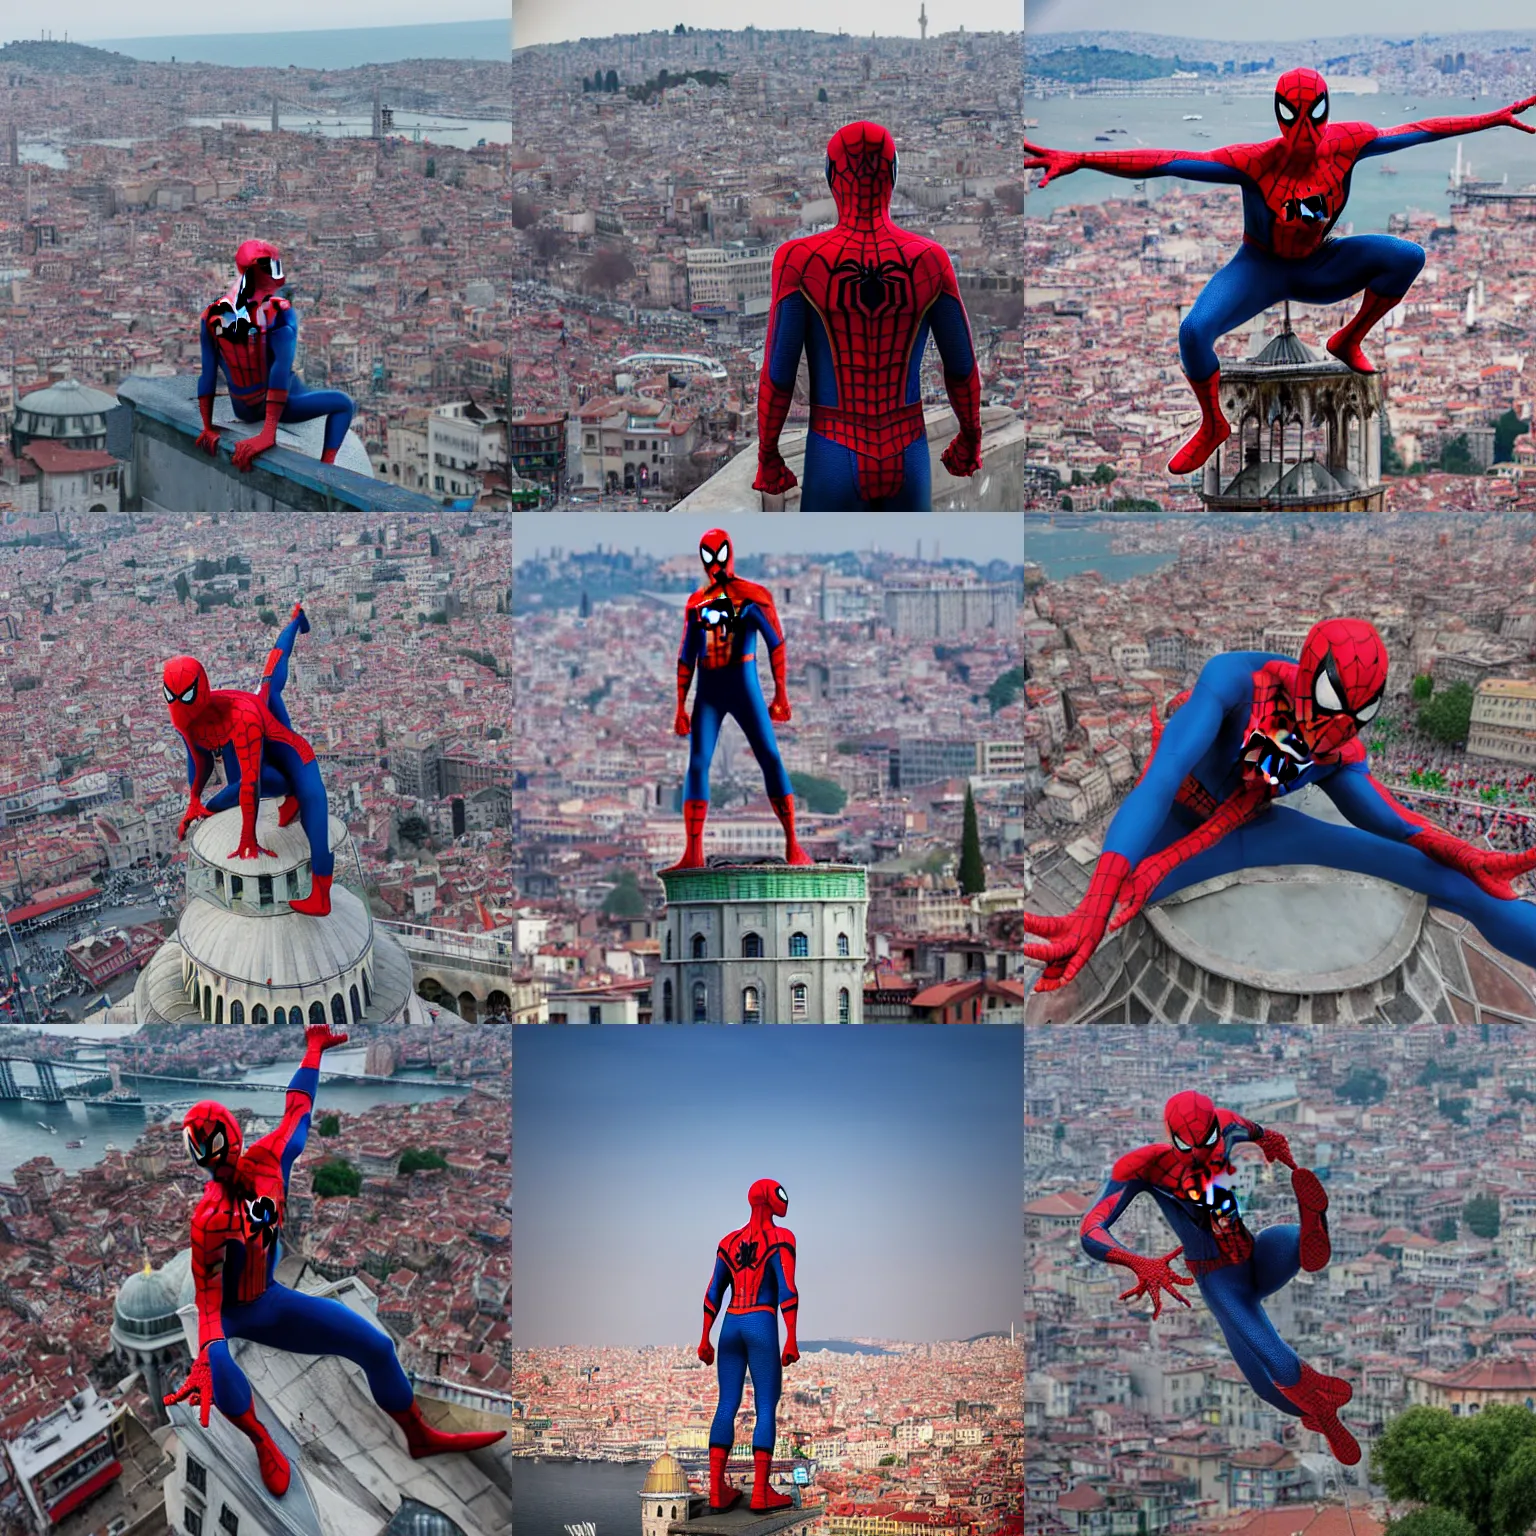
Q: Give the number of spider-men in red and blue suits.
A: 9